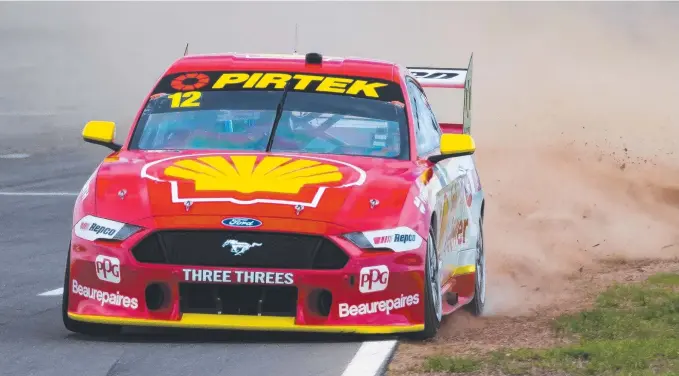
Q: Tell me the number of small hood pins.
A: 4